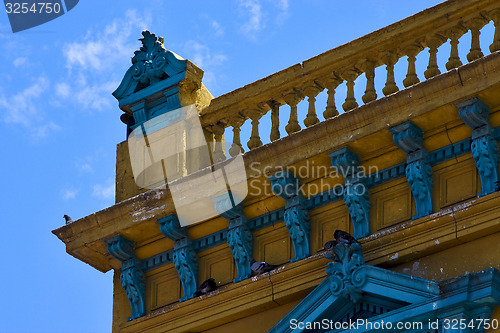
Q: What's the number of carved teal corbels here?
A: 7